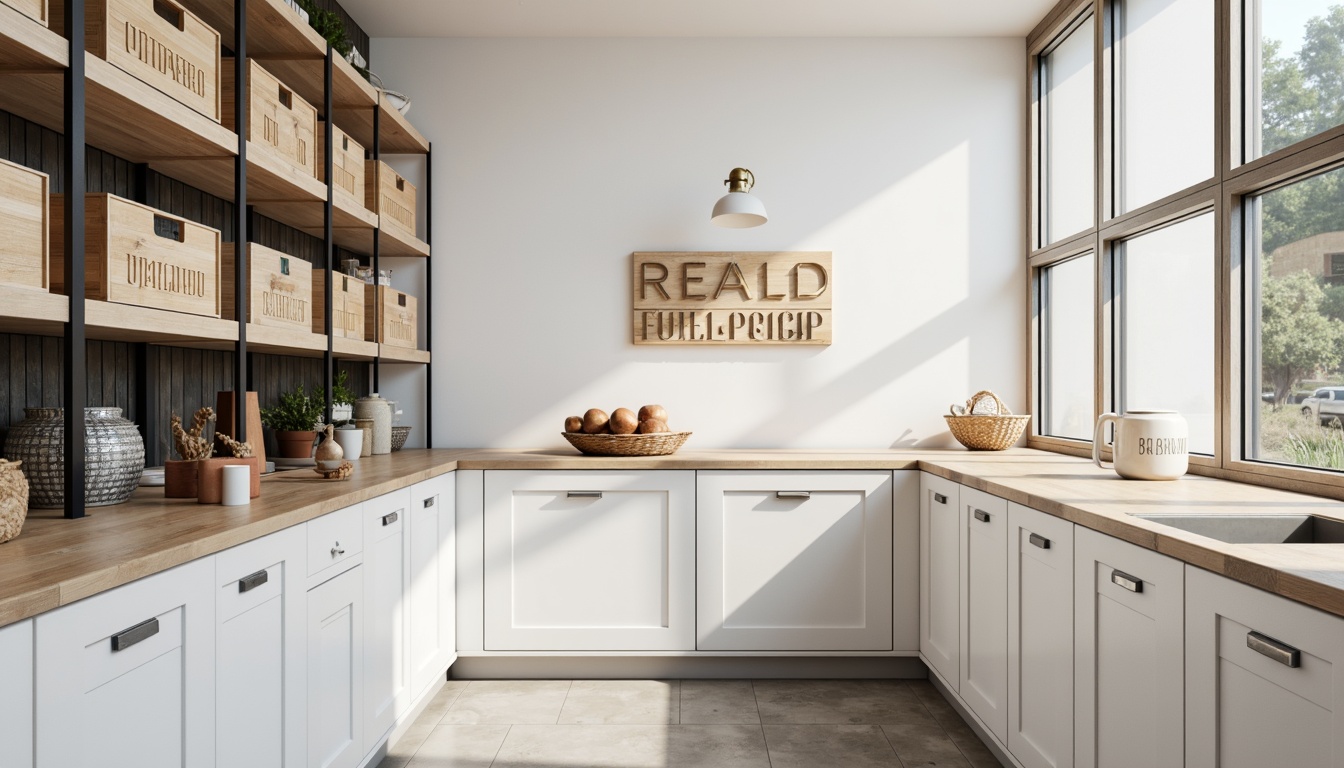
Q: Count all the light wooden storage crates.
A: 10